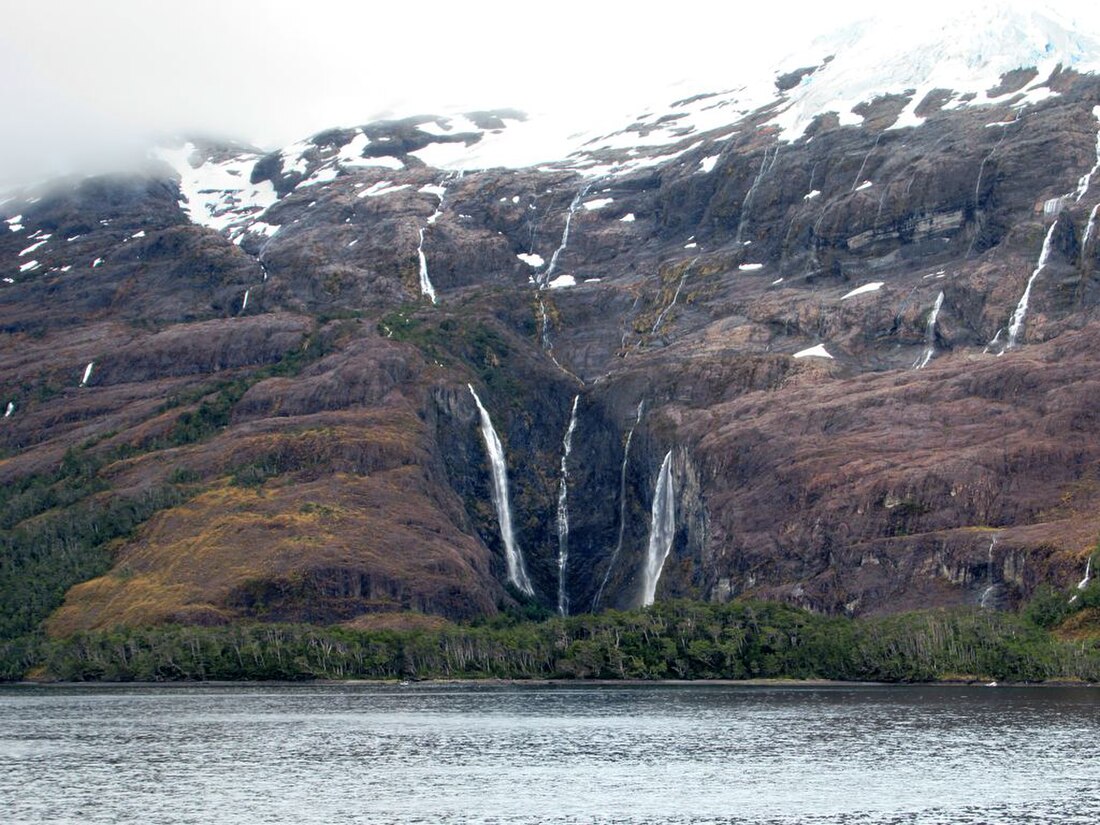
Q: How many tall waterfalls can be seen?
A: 4